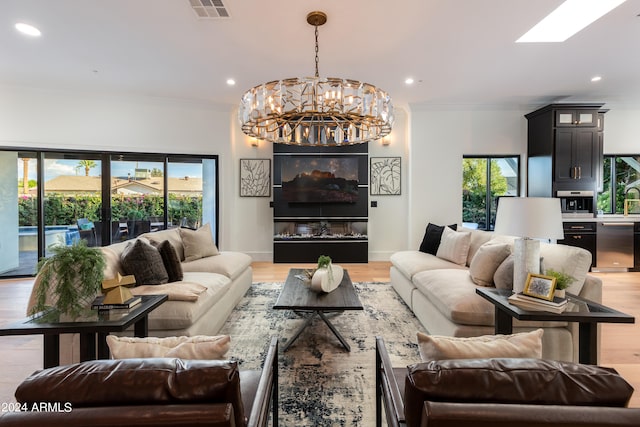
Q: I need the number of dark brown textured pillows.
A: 2